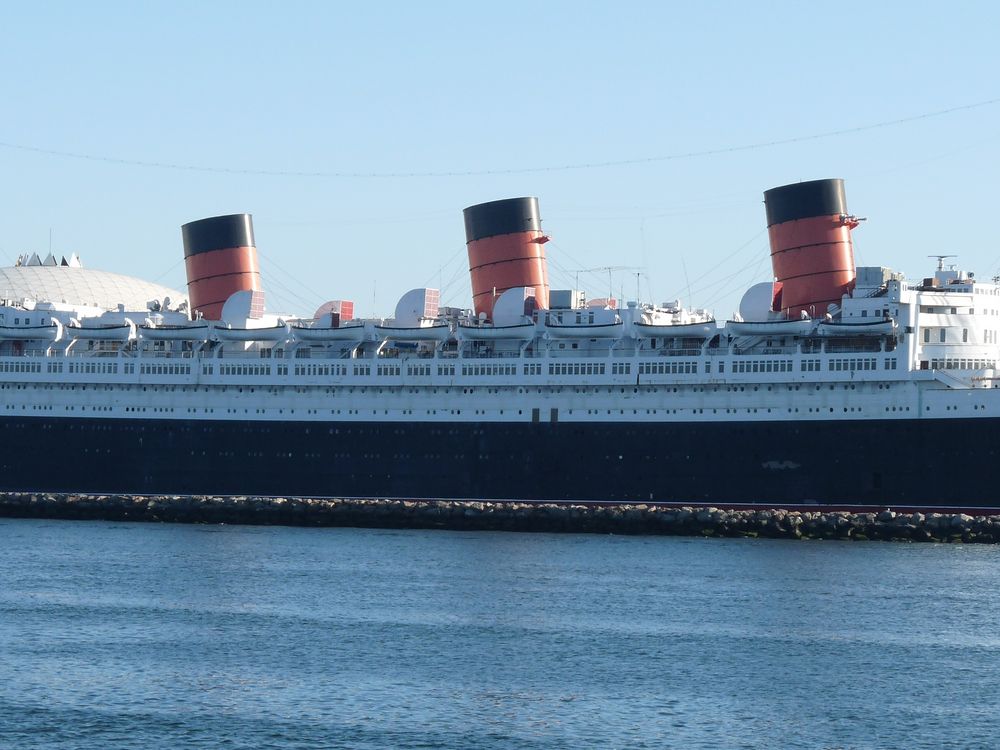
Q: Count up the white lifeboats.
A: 11